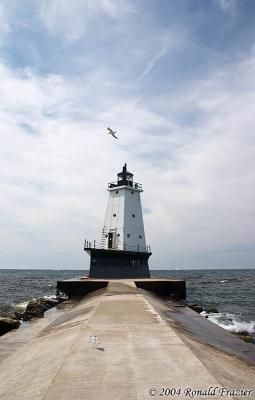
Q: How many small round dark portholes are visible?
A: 8